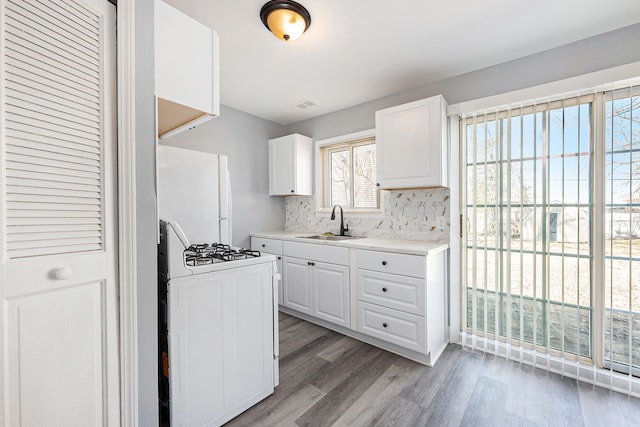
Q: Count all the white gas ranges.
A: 1